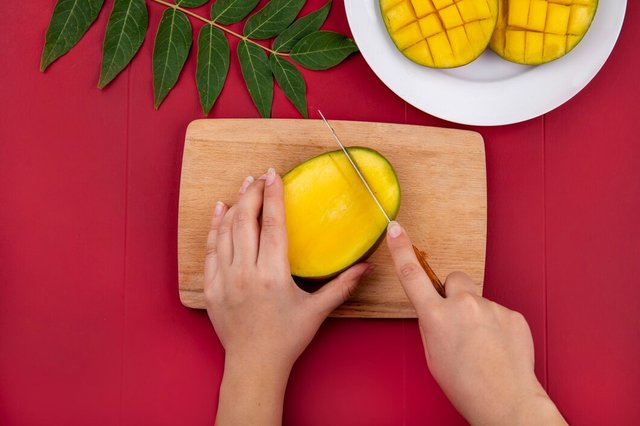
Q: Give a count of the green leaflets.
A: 11